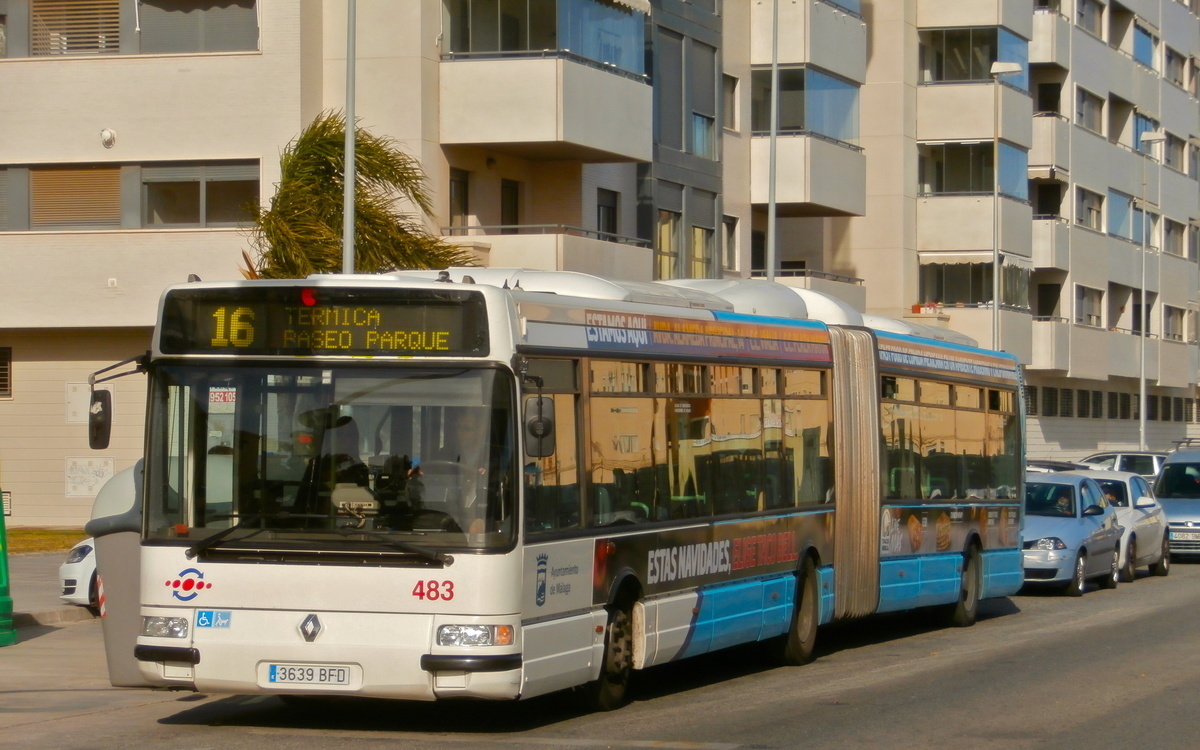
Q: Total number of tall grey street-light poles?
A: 4